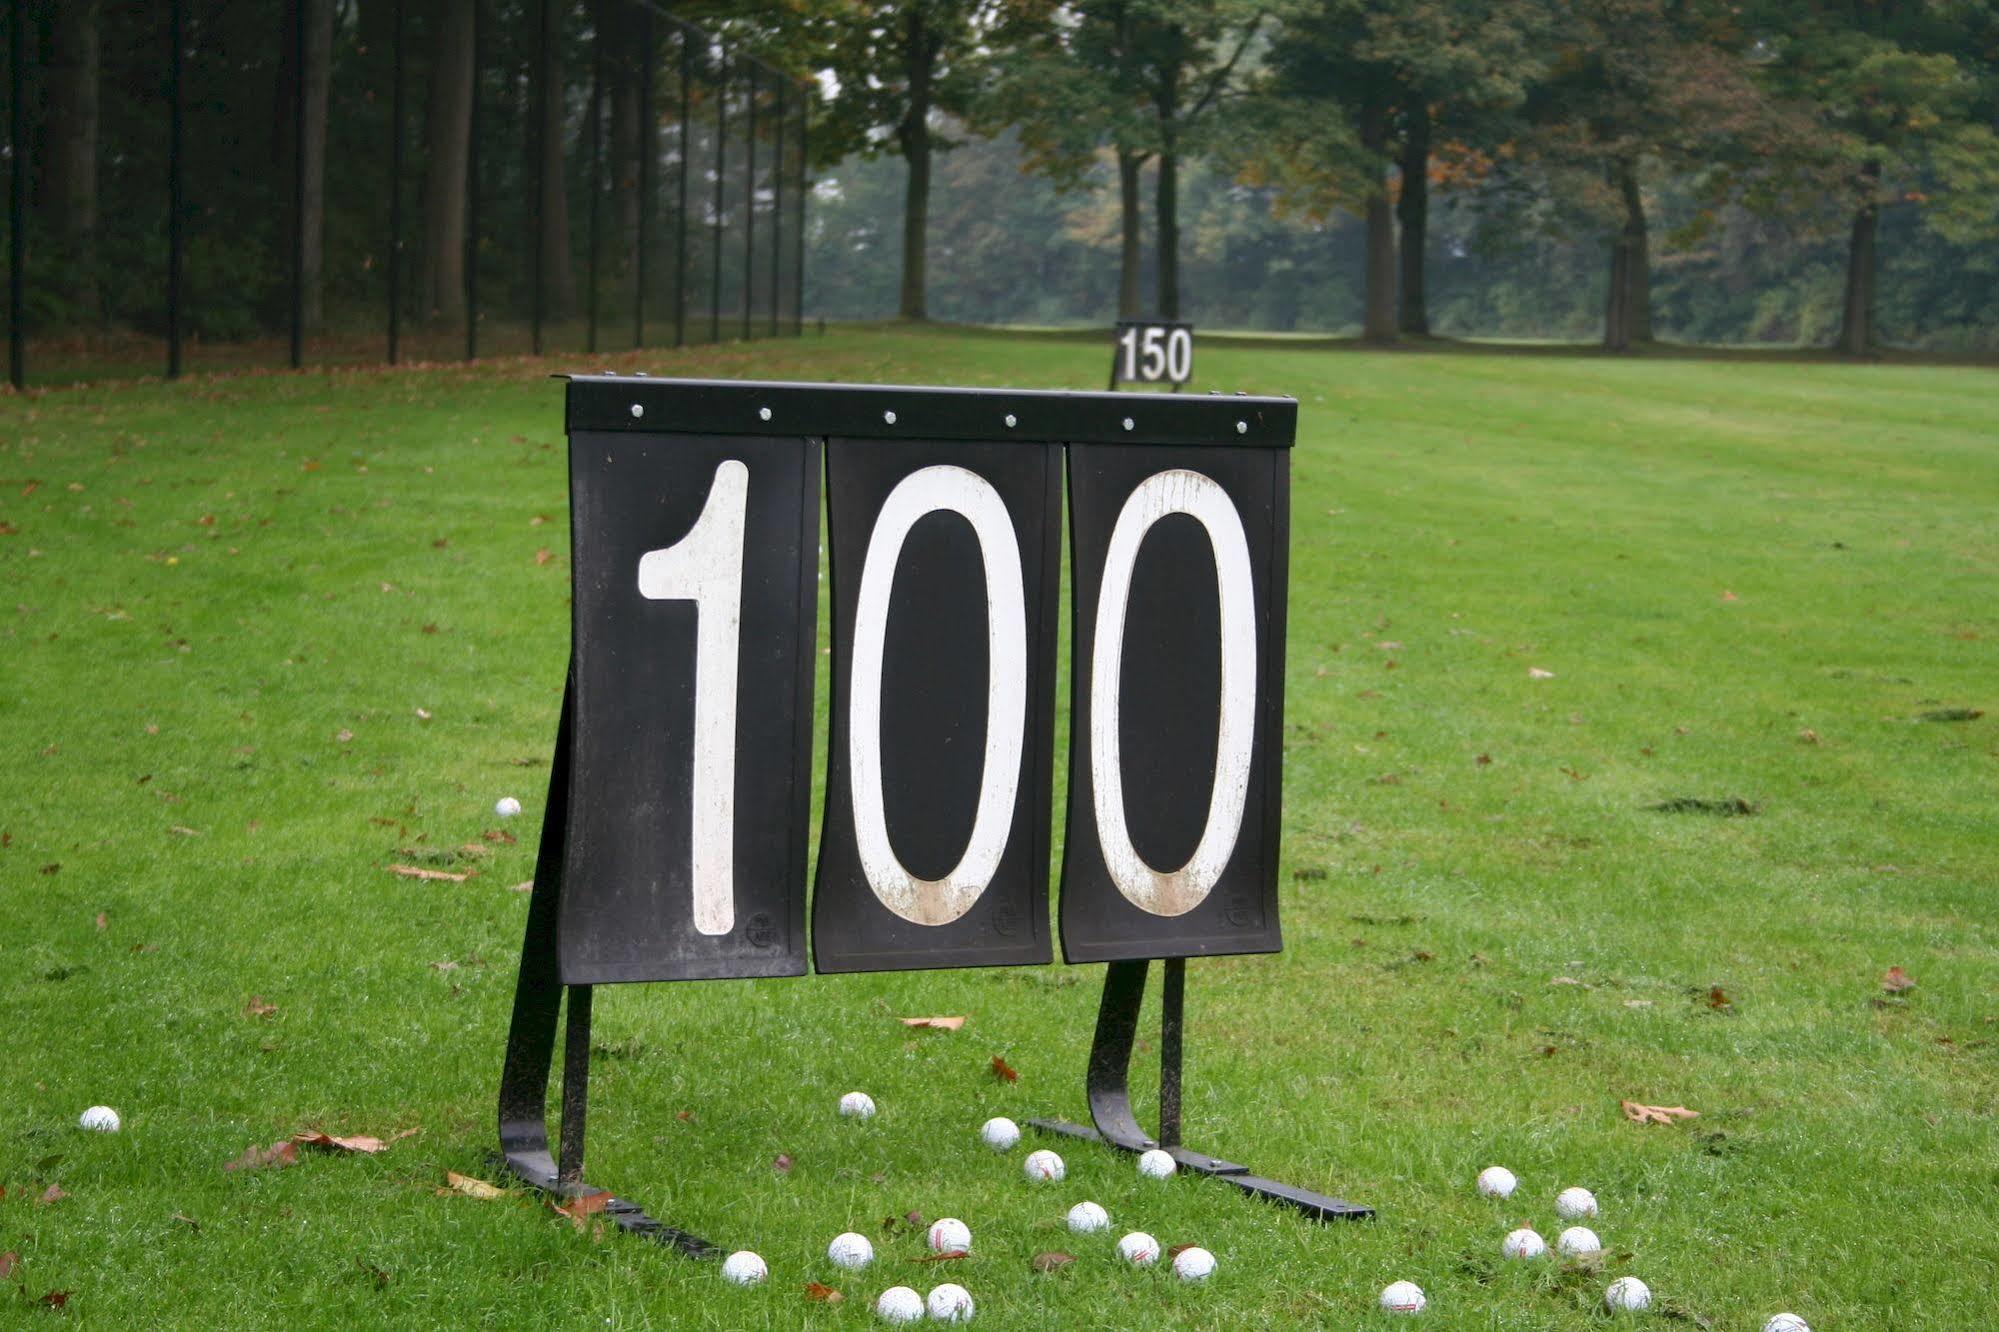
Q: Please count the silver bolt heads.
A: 6